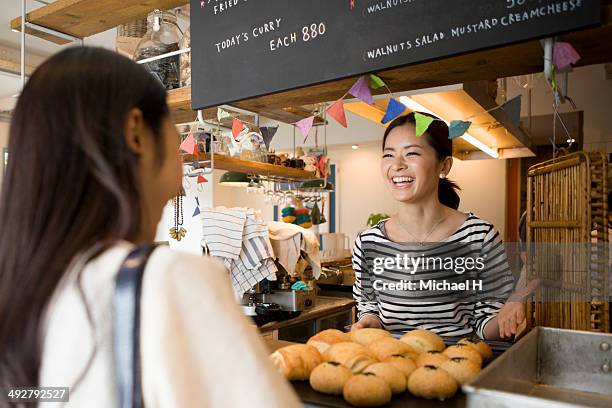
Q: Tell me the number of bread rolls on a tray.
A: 15